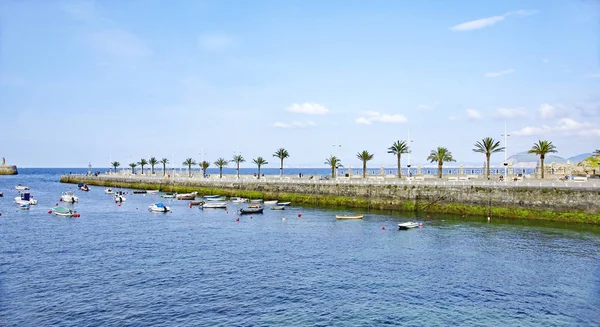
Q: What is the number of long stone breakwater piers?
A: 1